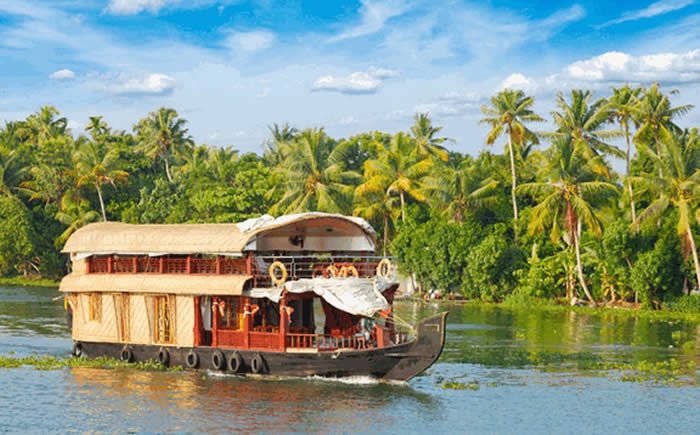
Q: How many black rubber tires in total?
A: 7